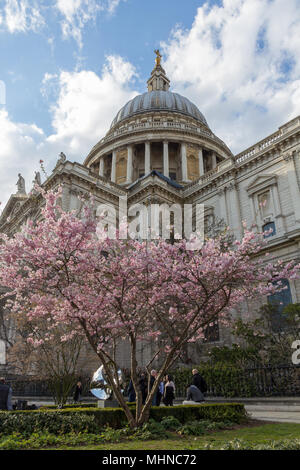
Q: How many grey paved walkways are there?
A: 1